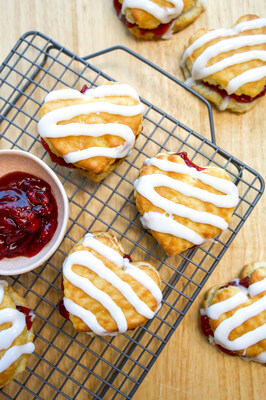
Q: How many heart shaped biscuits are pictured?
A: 7